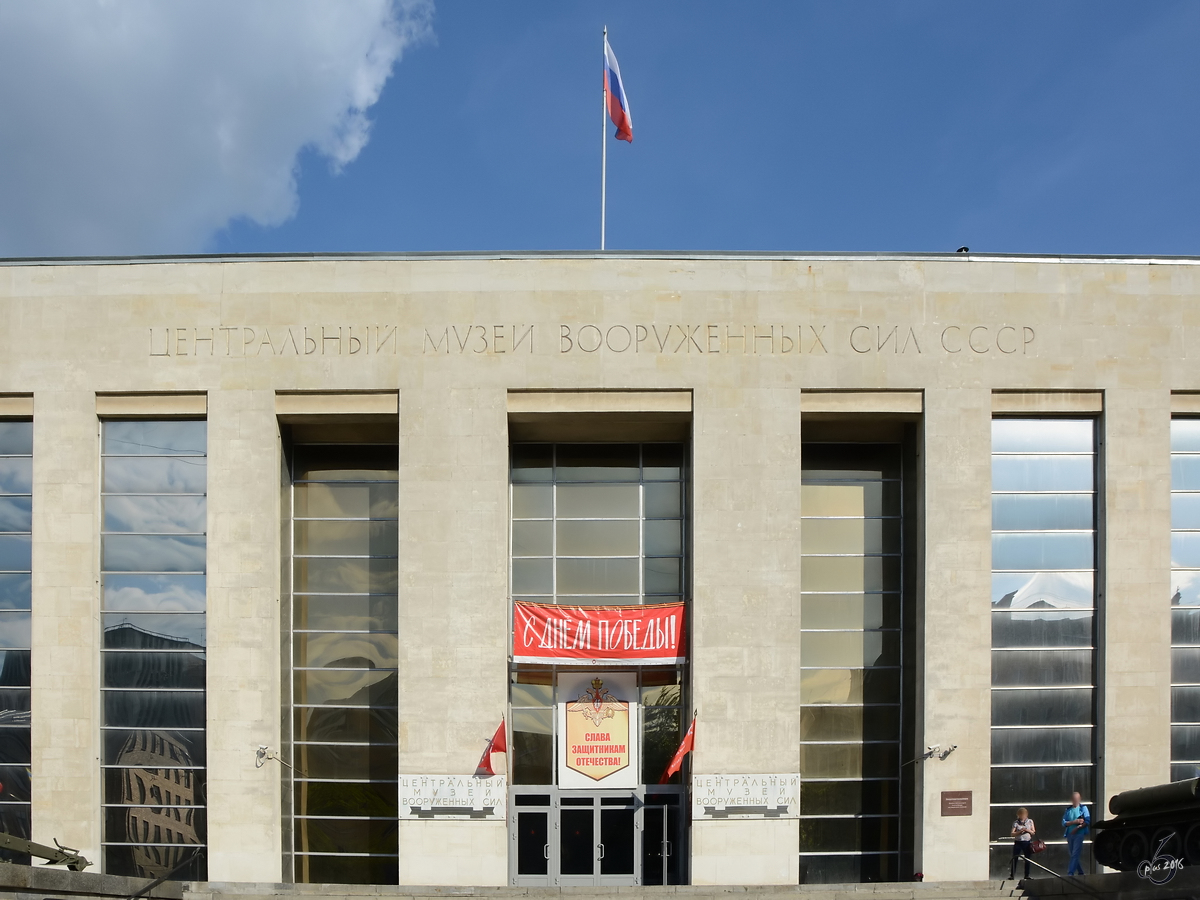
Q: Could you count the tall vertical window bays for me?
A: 7